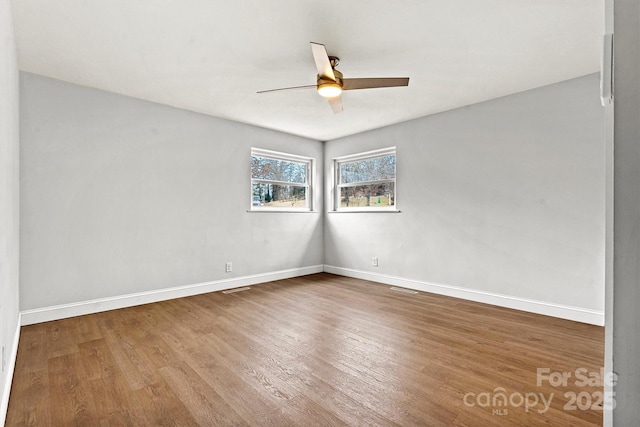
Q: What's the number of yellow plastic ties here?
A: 0